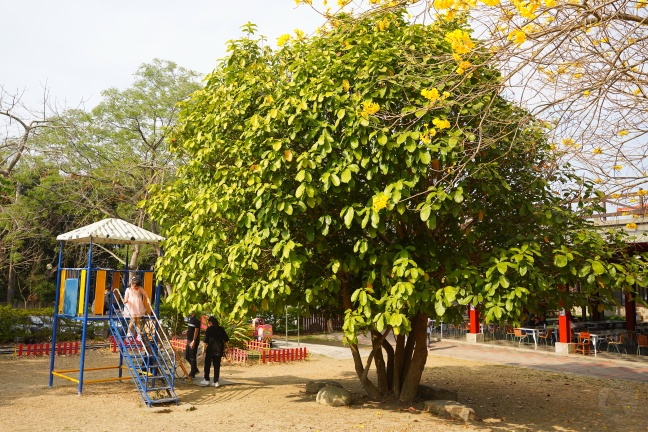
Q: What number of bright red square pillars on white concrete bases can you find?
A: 2